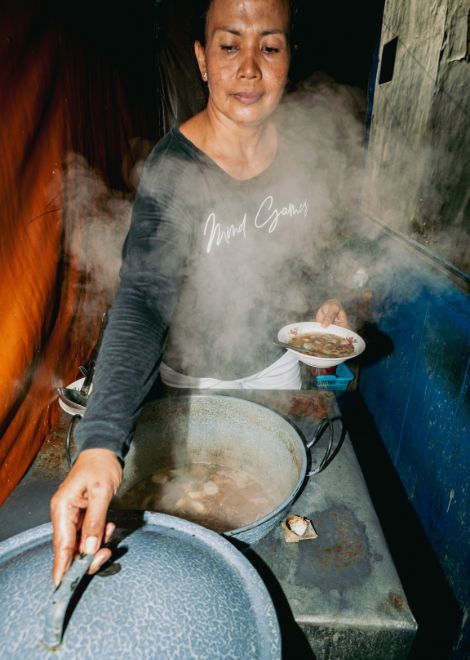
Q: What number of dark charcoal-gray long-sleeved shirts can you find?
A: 1